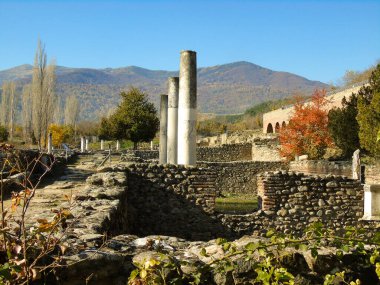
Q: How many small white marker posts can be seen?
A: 6